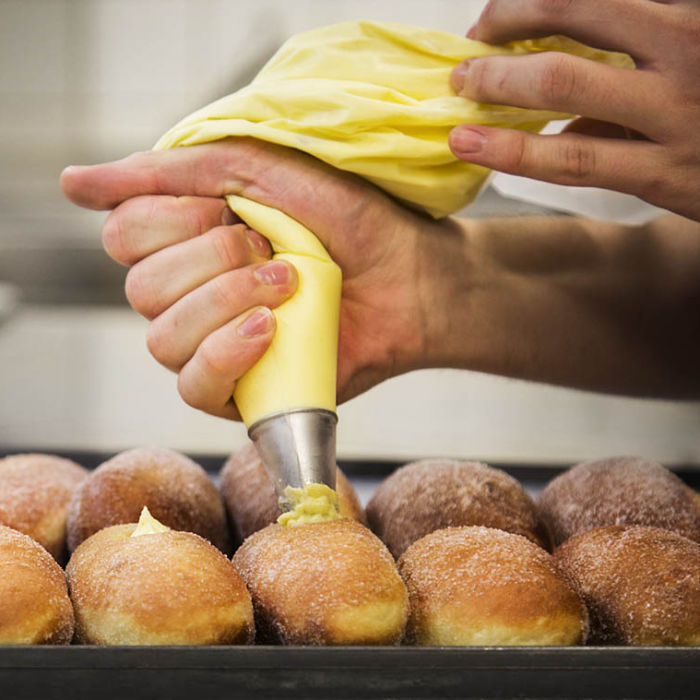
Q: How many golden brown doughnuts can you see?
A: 10